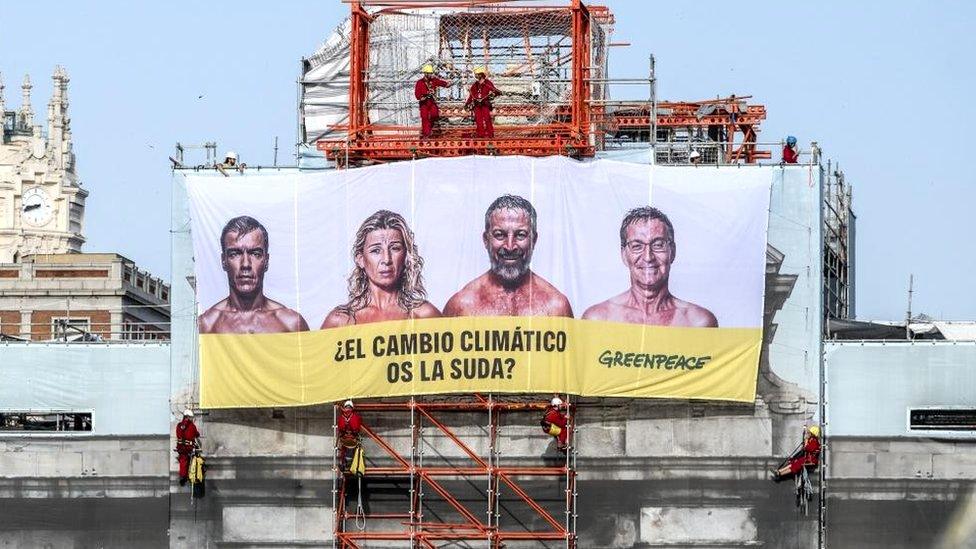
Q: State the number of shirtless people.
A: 4